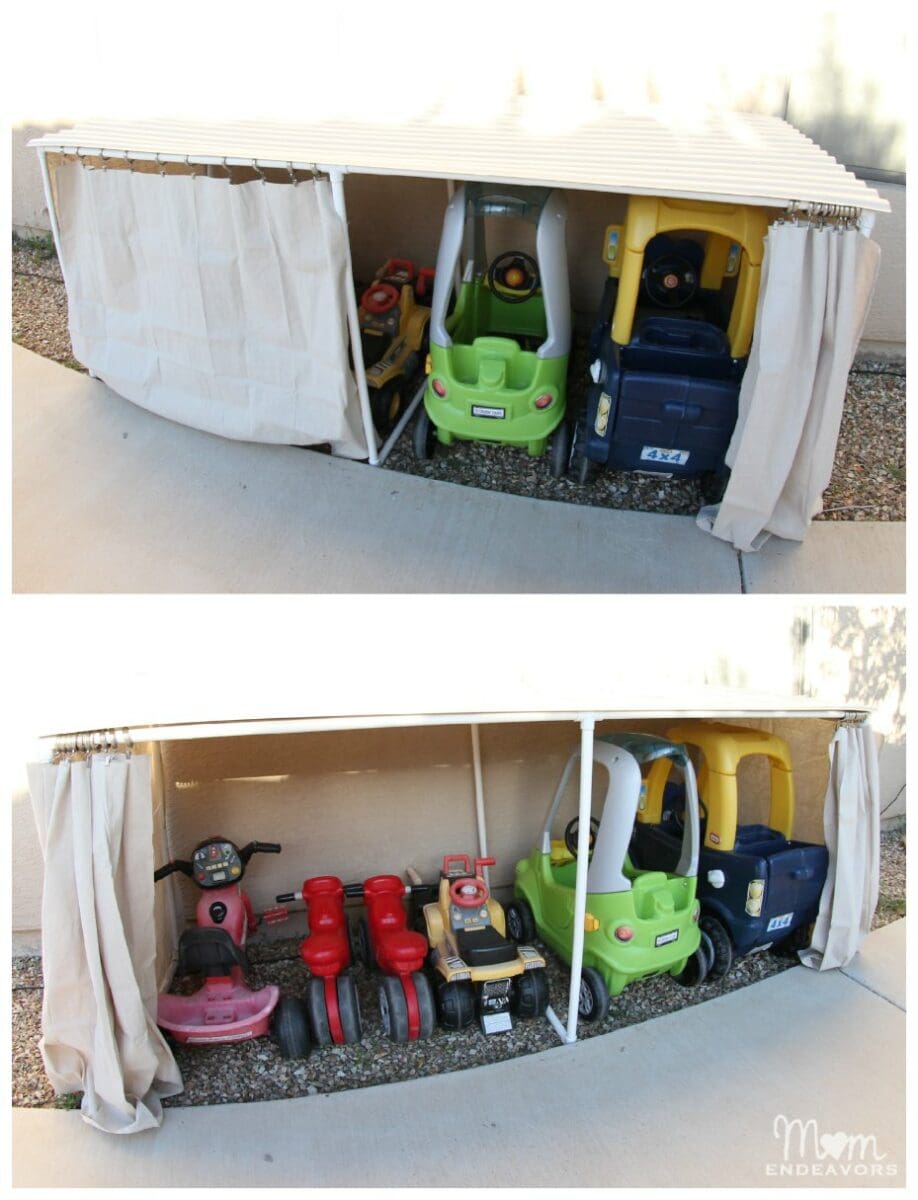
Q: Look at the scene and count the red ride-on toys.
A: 2